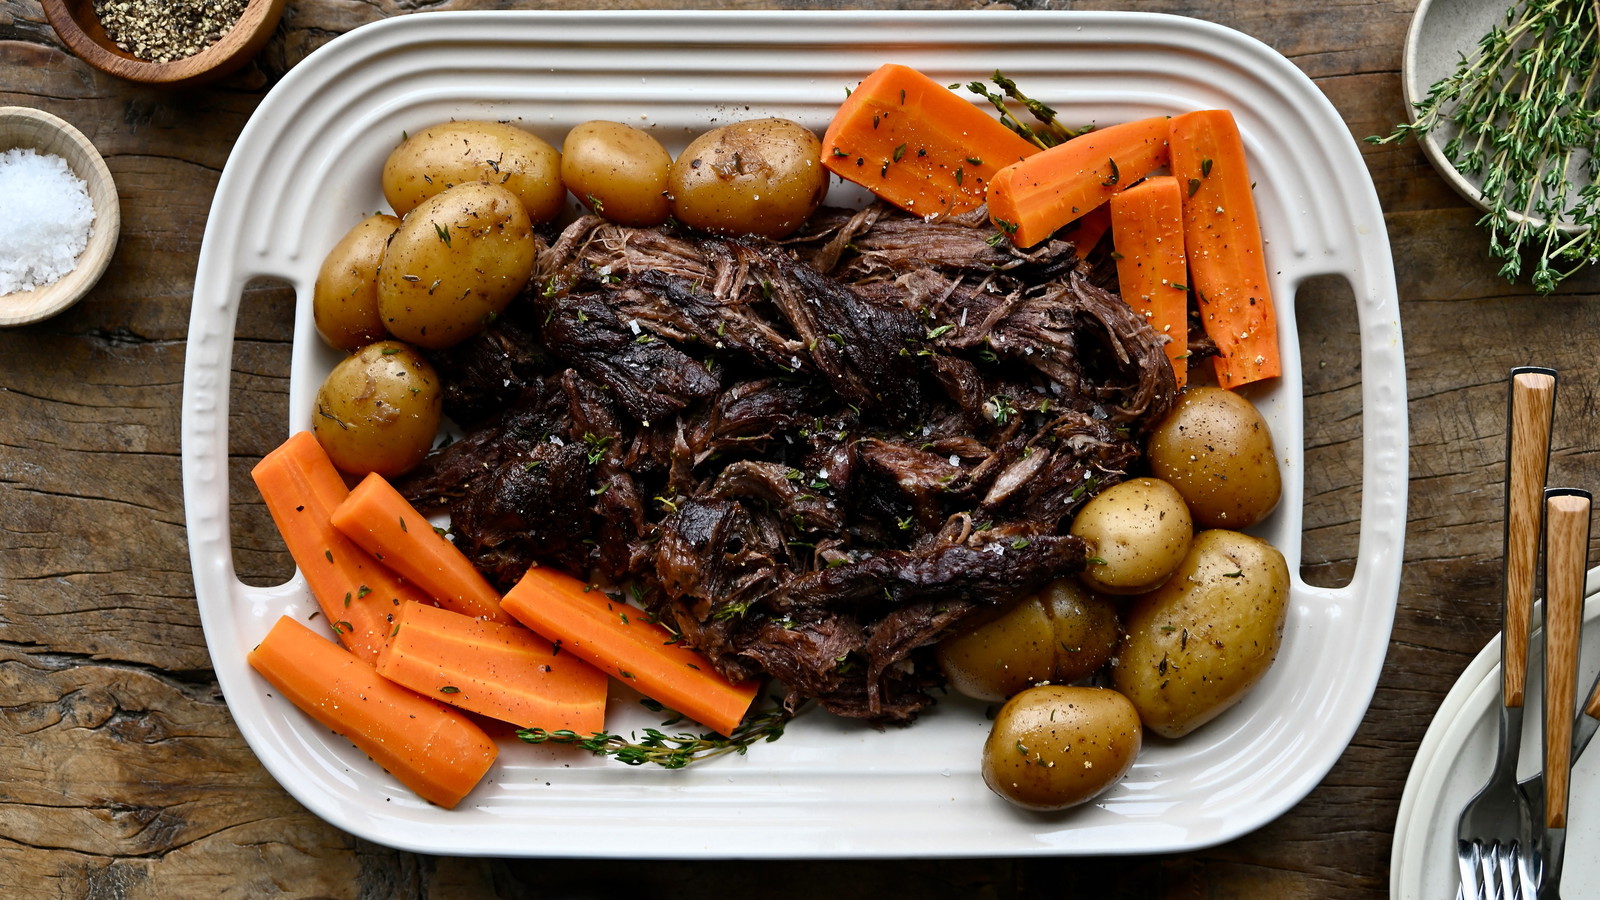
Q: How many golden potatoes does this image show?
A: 11